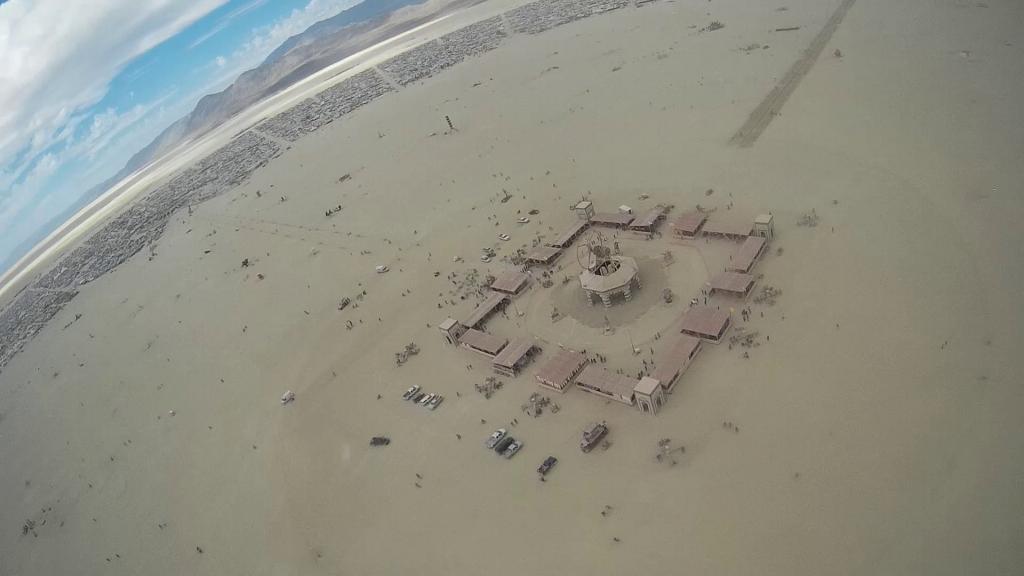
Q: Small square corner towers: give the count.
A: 4